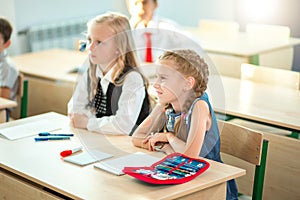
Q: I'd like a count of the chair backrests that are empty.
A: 3